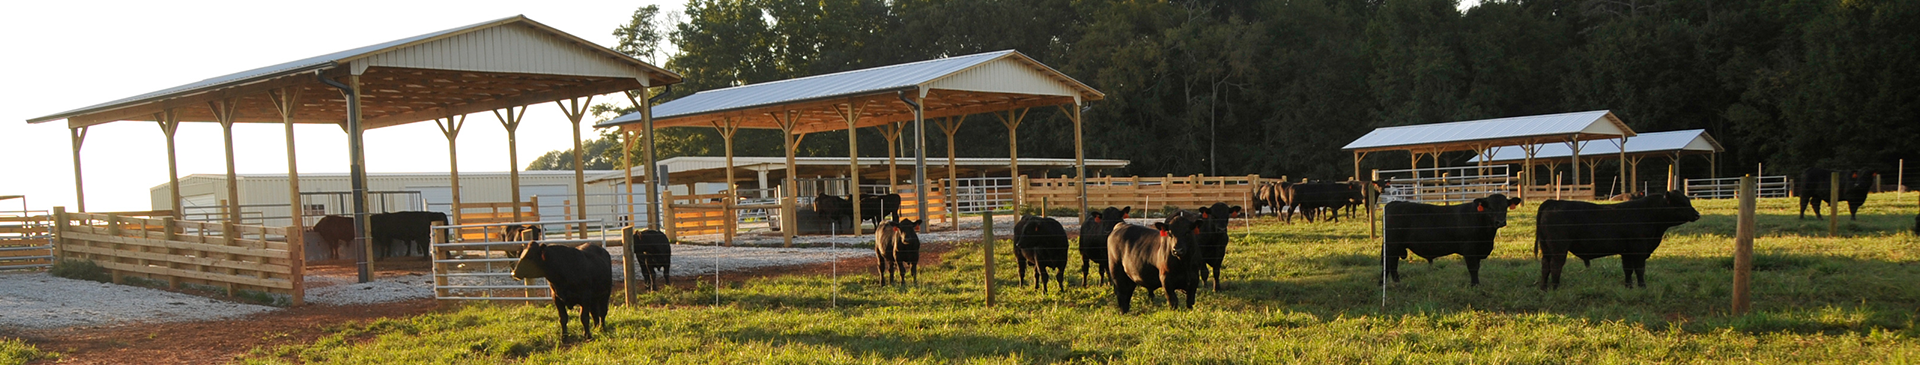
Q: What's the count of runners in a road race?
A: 0